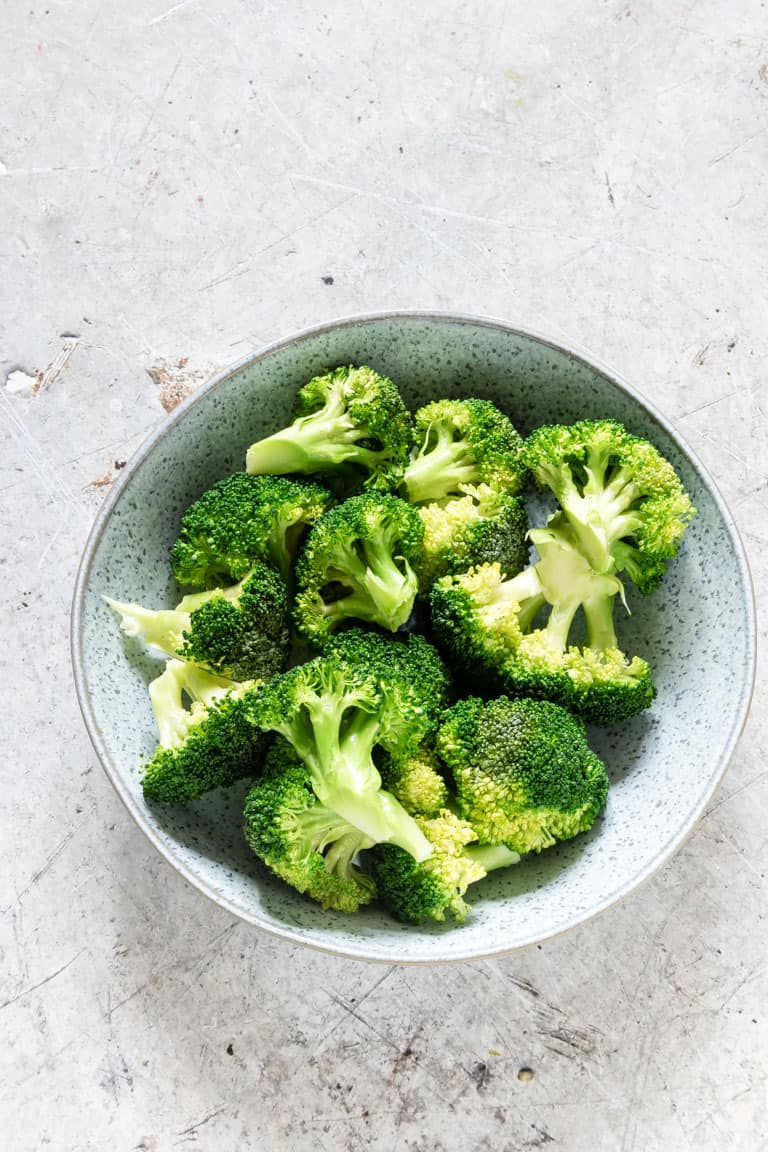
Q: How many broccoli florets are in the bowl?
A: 13